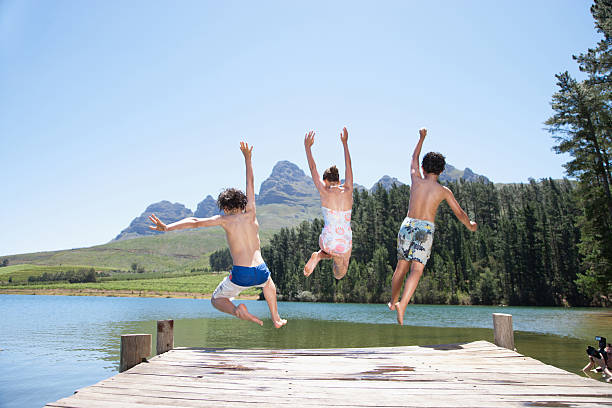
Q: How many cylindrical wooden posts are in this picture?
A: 3